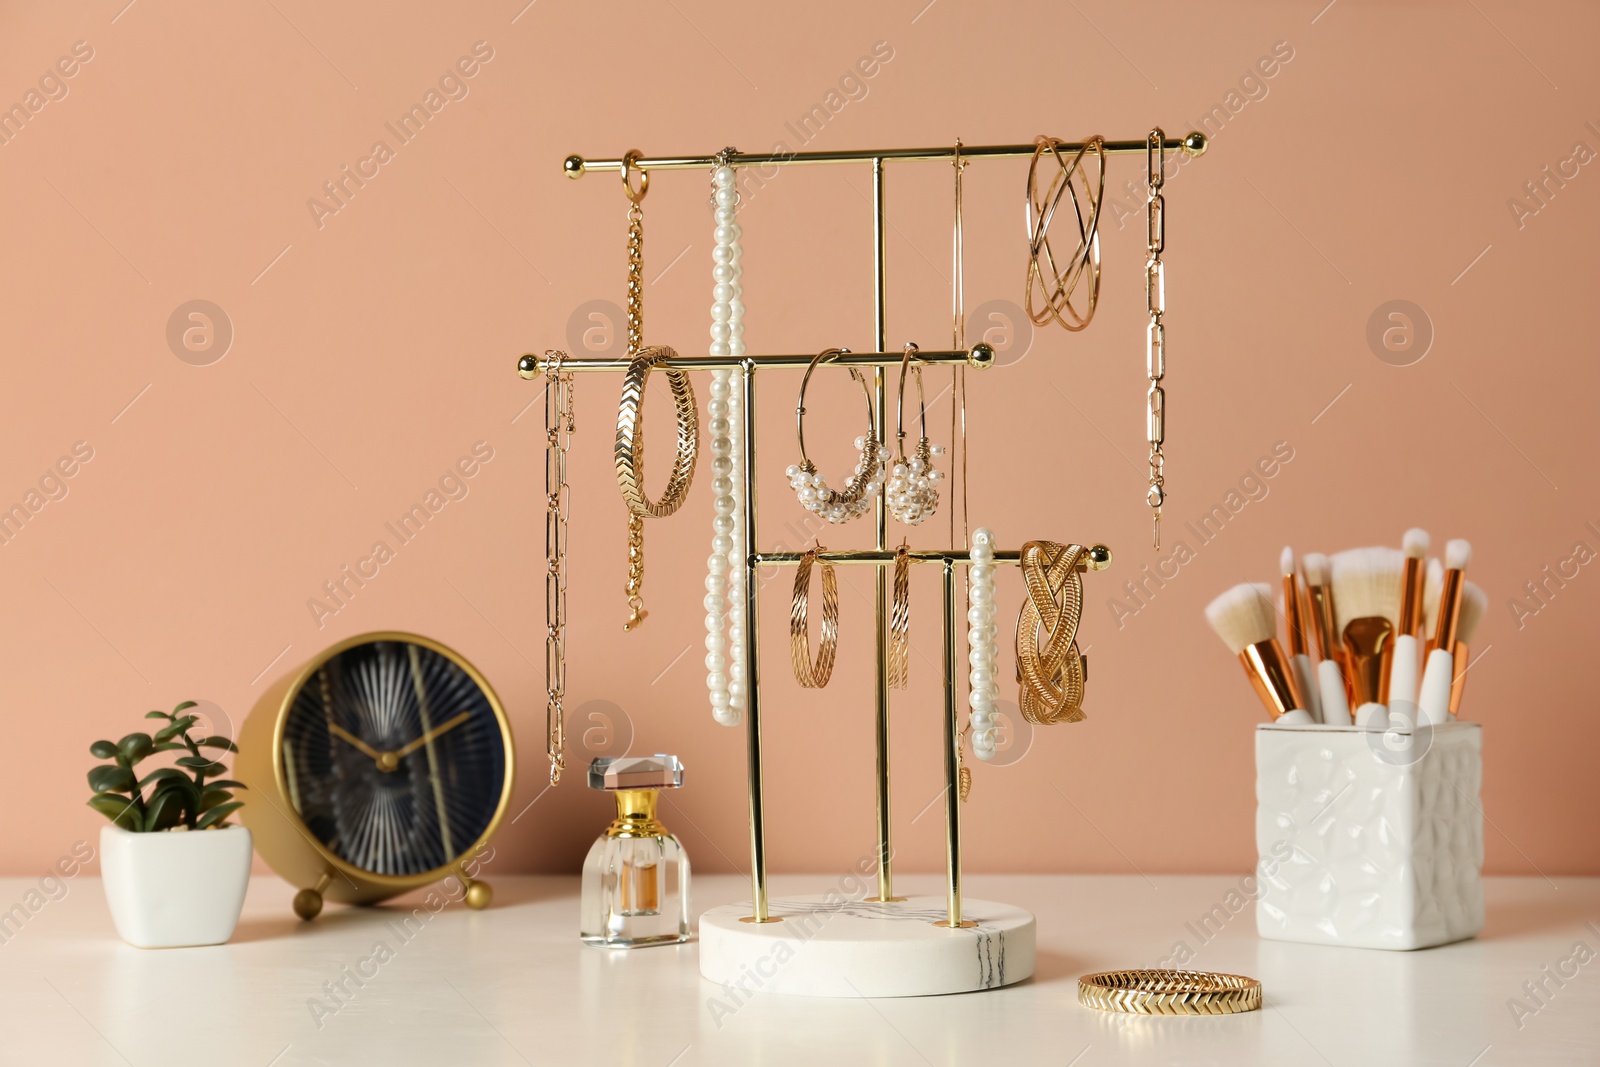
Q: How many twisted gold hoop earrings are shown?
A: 2